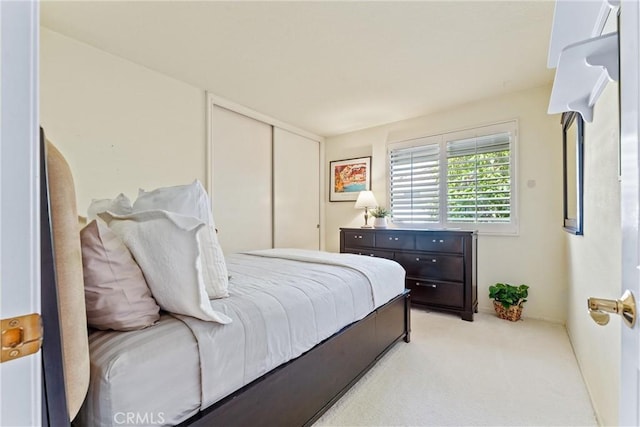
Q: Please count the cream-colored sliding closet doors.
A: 2